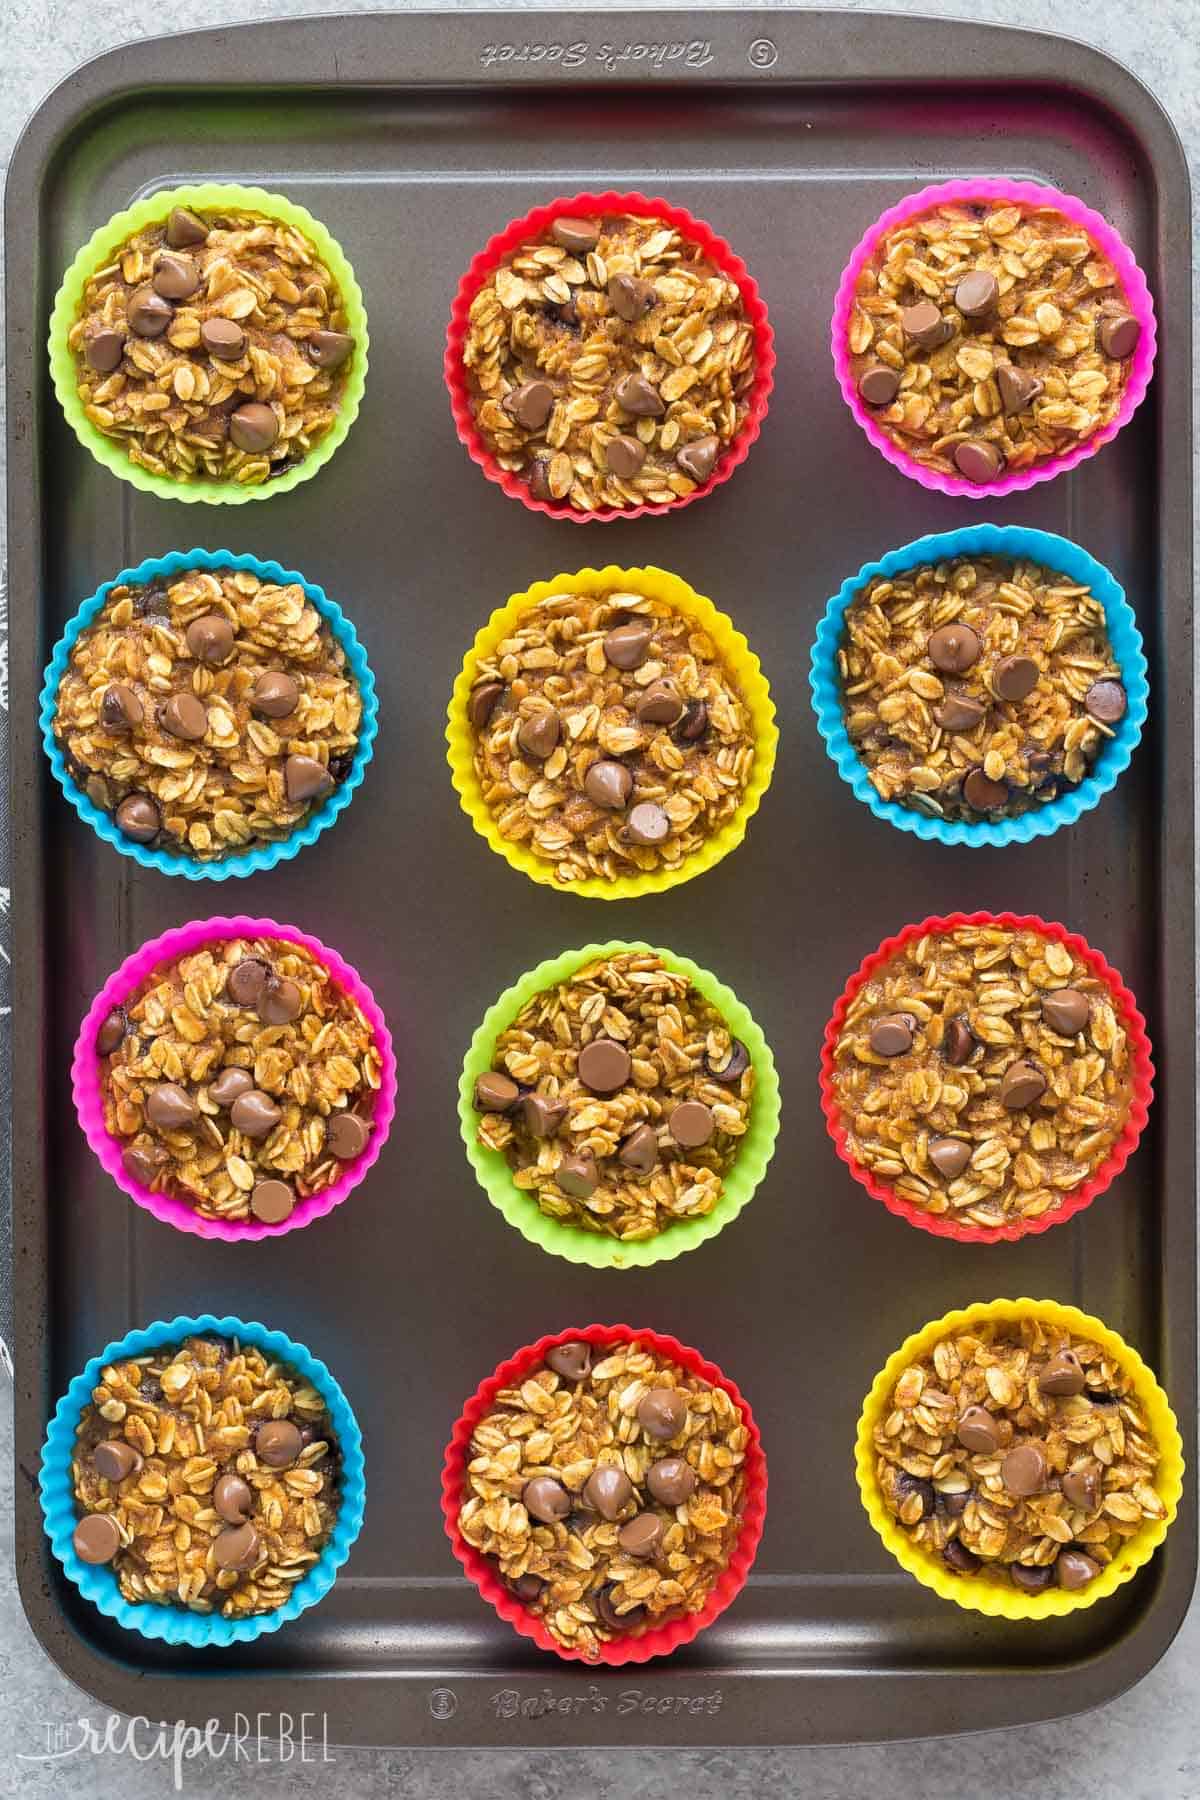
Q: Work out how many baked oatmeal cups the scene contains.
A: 12